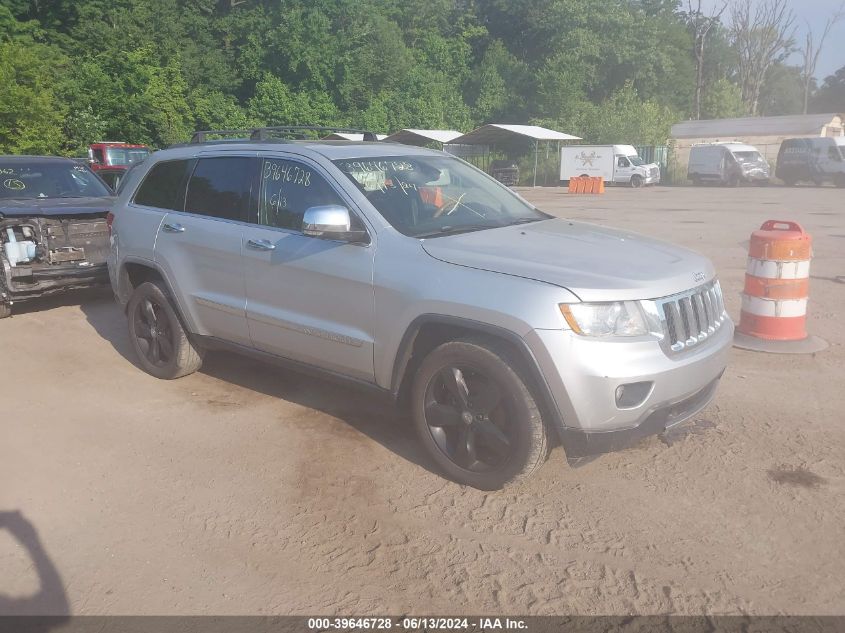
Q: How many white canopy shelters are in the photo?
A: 3